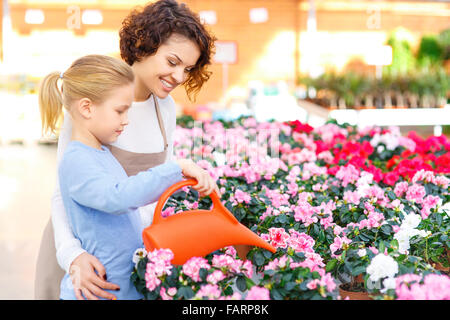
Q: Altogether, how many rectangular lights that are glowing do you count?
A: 4